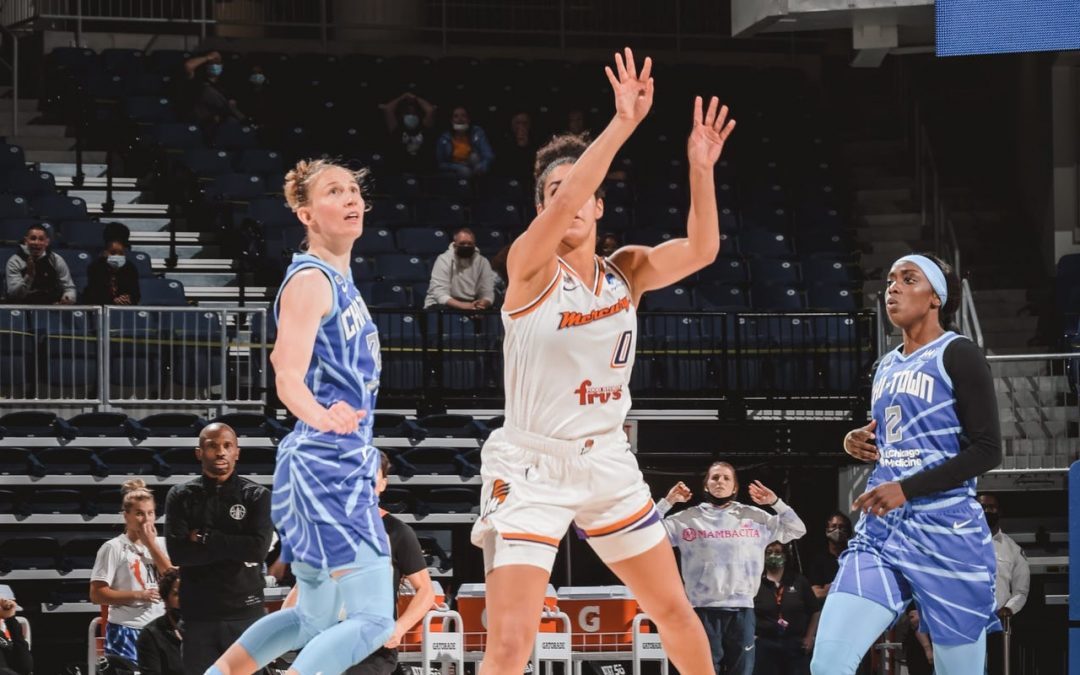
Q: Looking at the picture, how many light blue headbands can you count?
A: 1